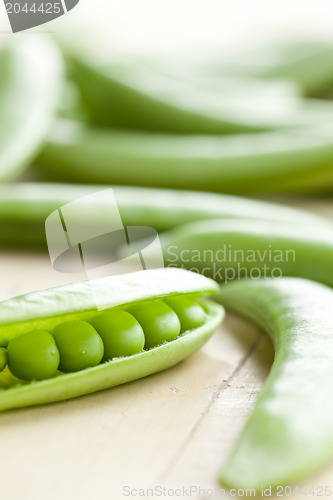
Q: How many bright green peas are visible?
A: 6